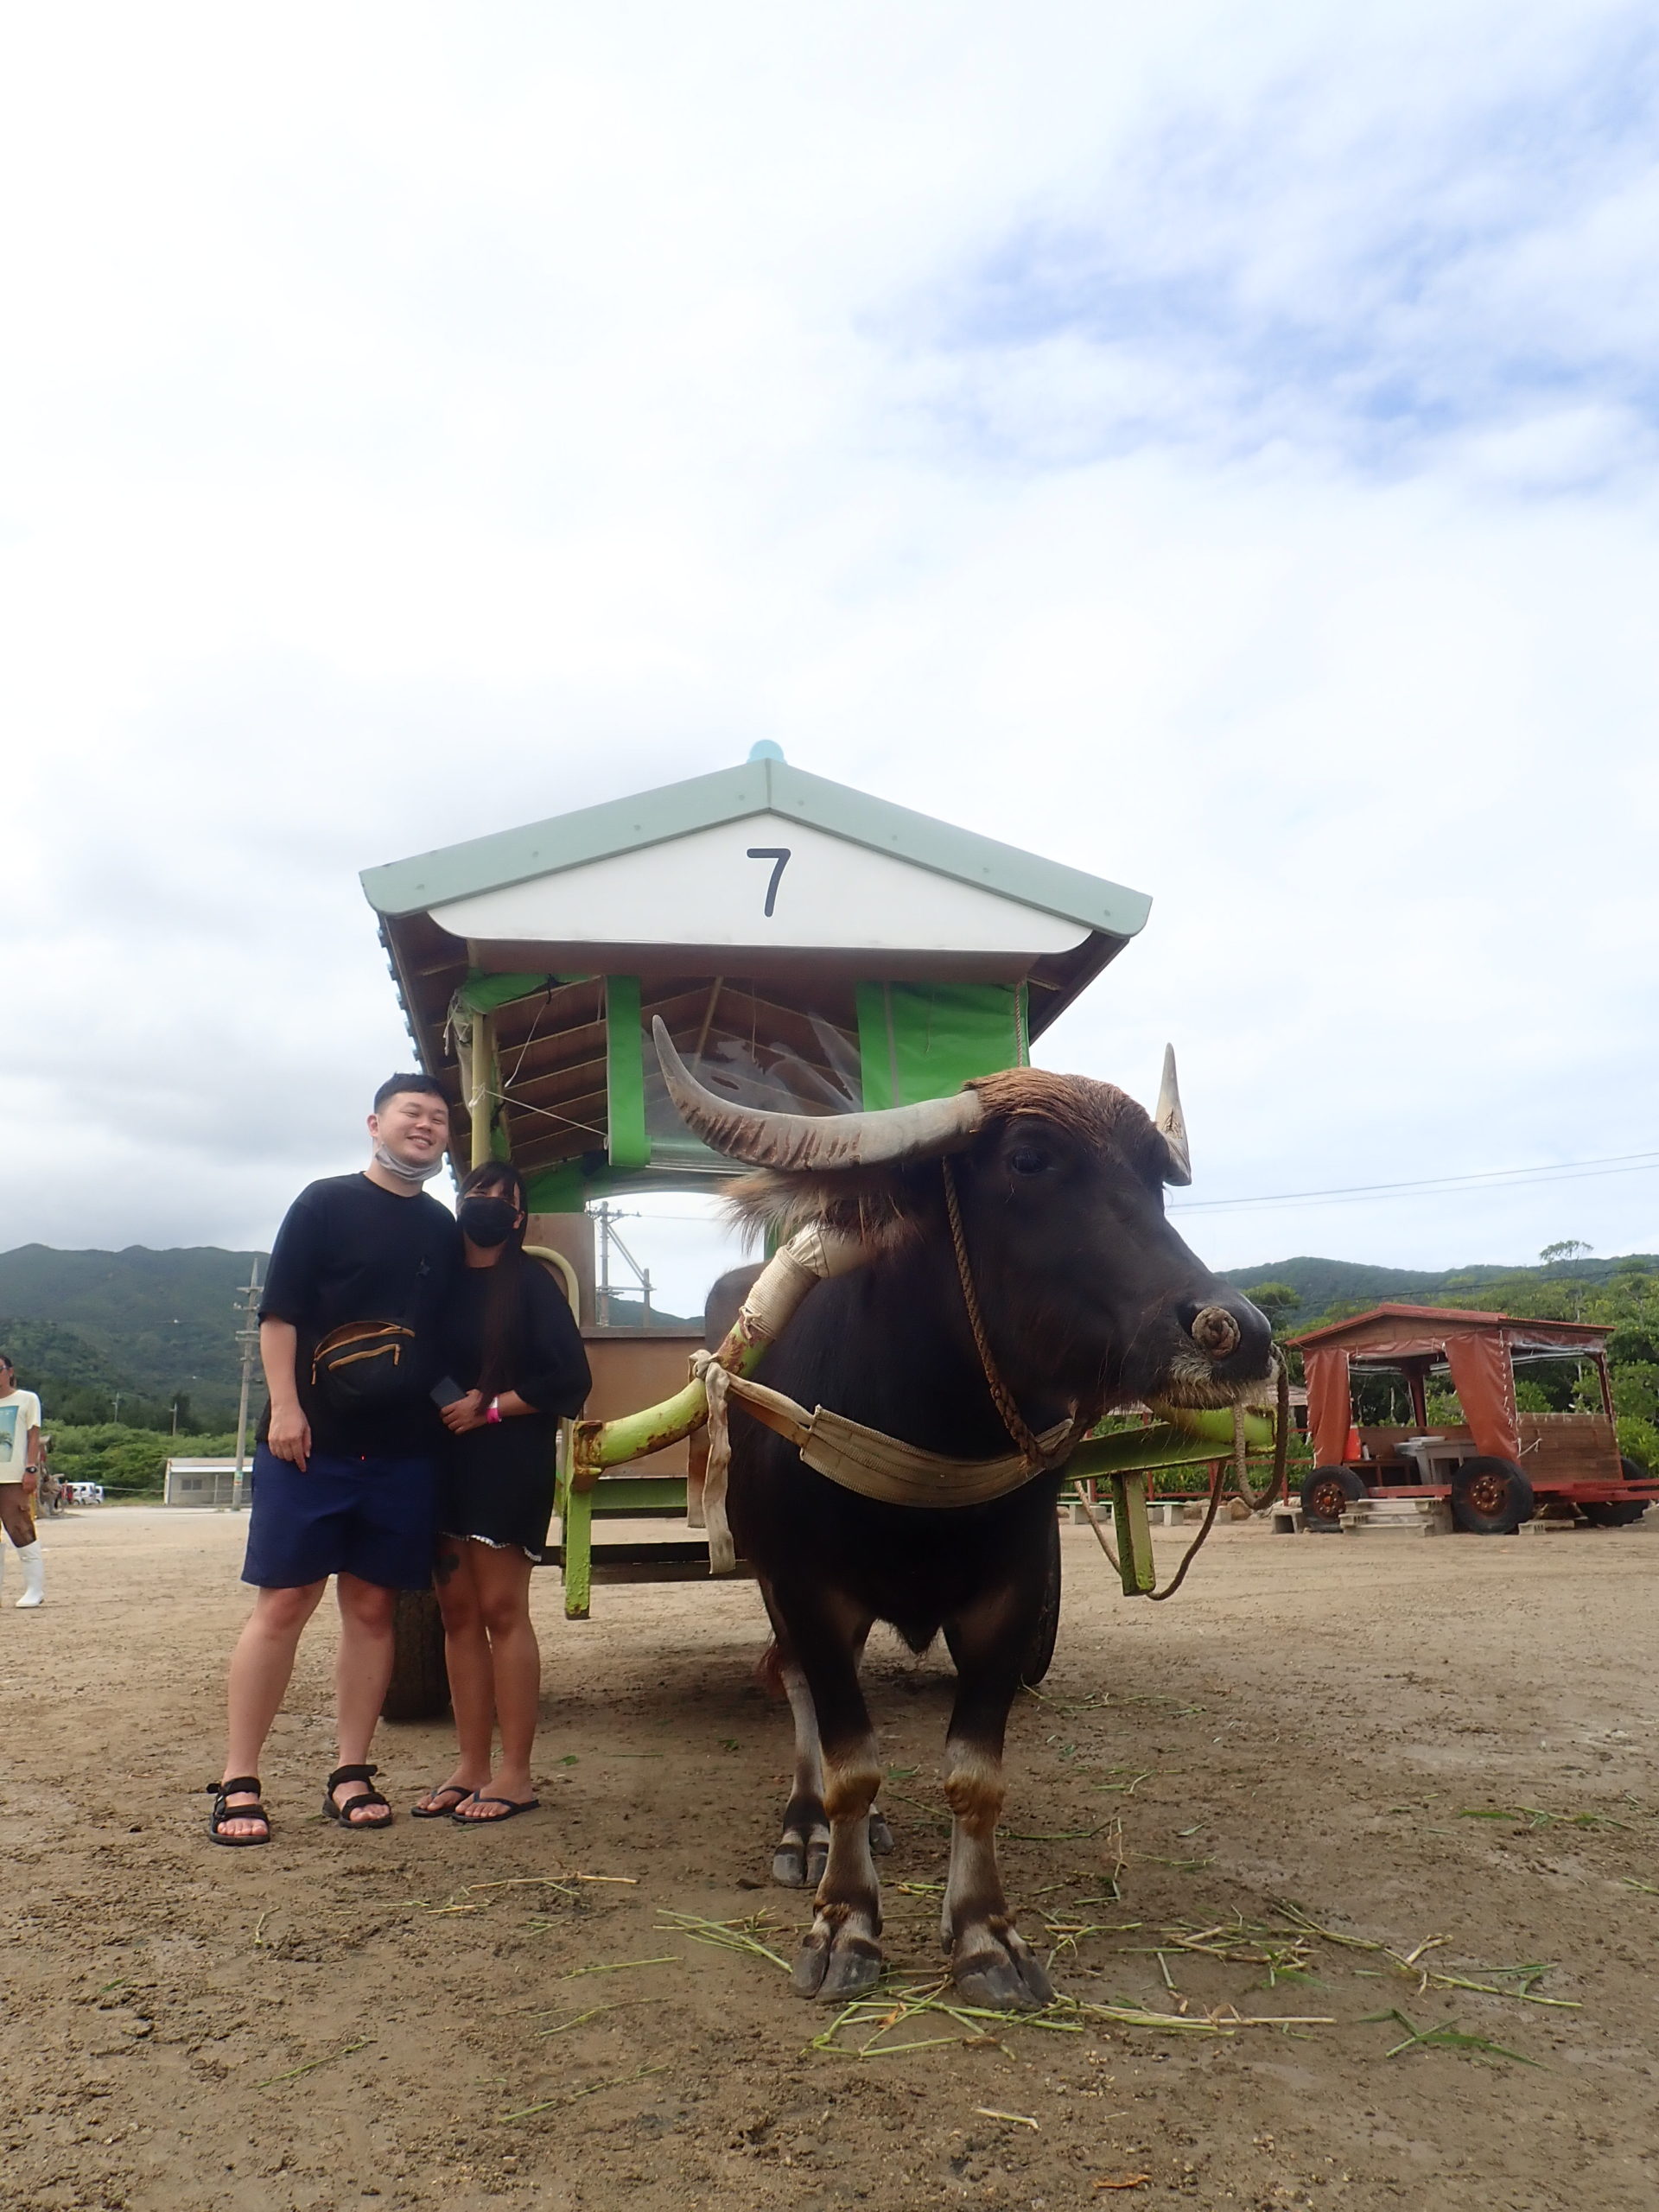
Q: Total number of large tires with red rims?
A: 2